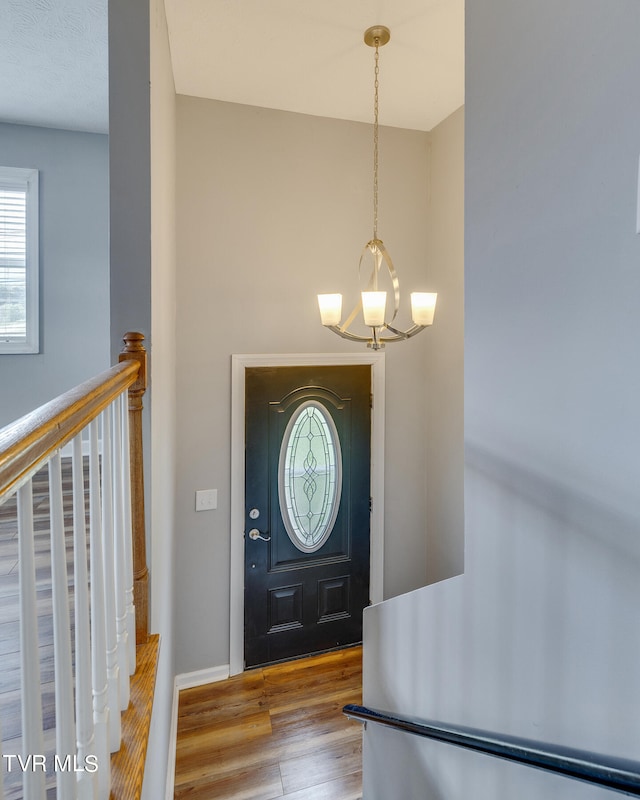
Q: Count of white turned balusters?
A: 7